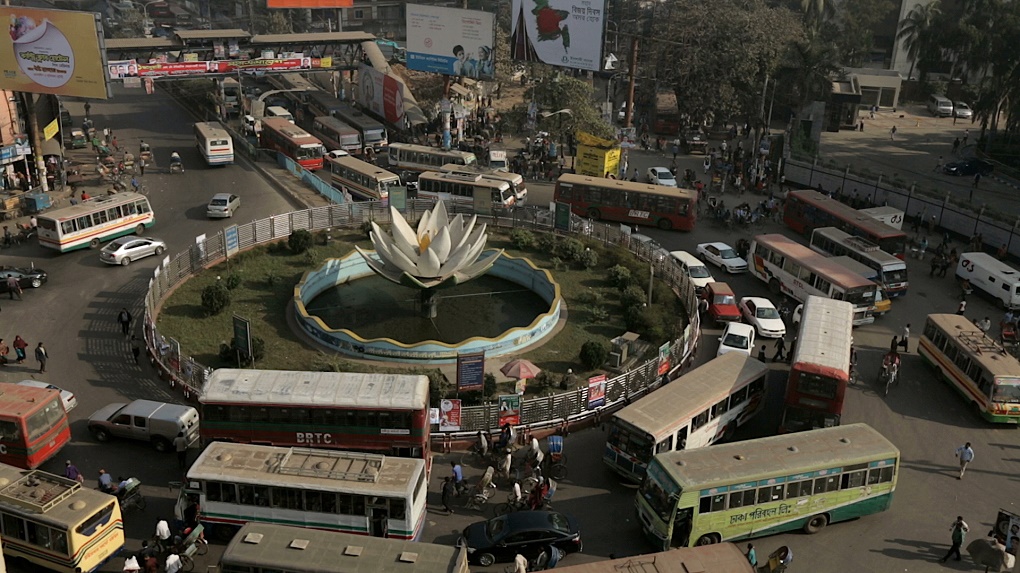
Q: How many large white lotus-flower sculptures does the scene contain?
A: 1